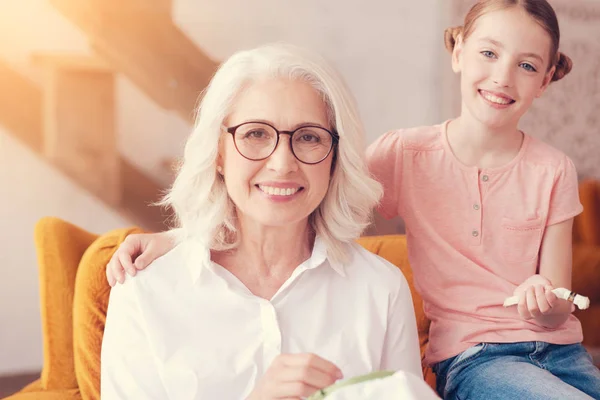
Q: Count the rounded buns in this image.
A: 2